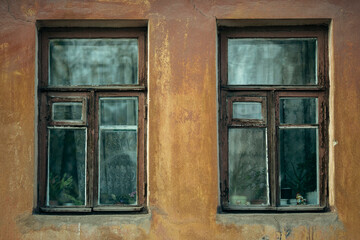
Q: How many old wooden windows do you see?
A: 2